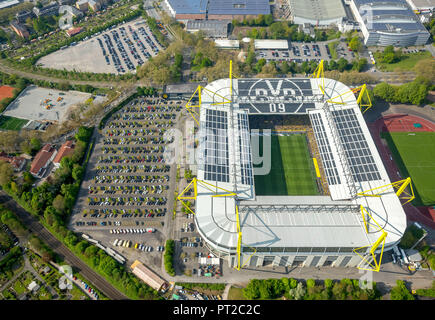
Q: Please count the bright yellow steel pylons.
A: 8